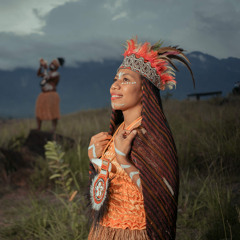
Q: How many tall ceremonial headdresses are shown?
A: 1